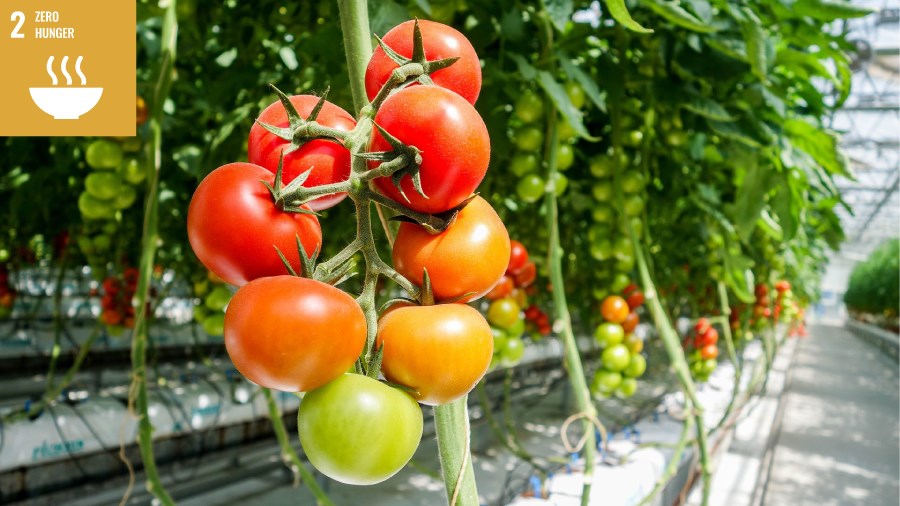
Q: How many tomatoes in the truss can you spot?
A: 8